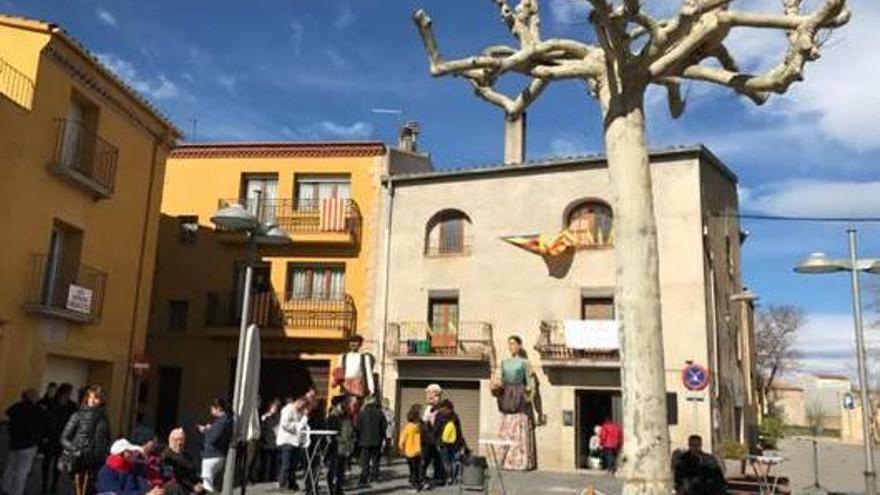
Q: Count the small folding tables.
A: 3